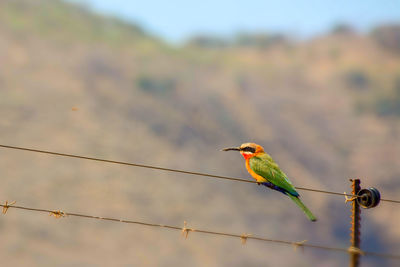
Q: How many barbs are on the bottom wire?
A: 5